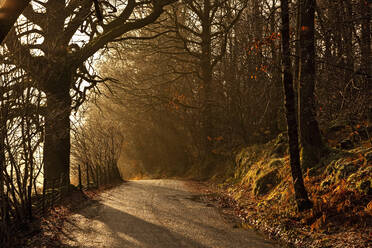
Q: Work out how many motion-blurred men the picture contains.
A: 0